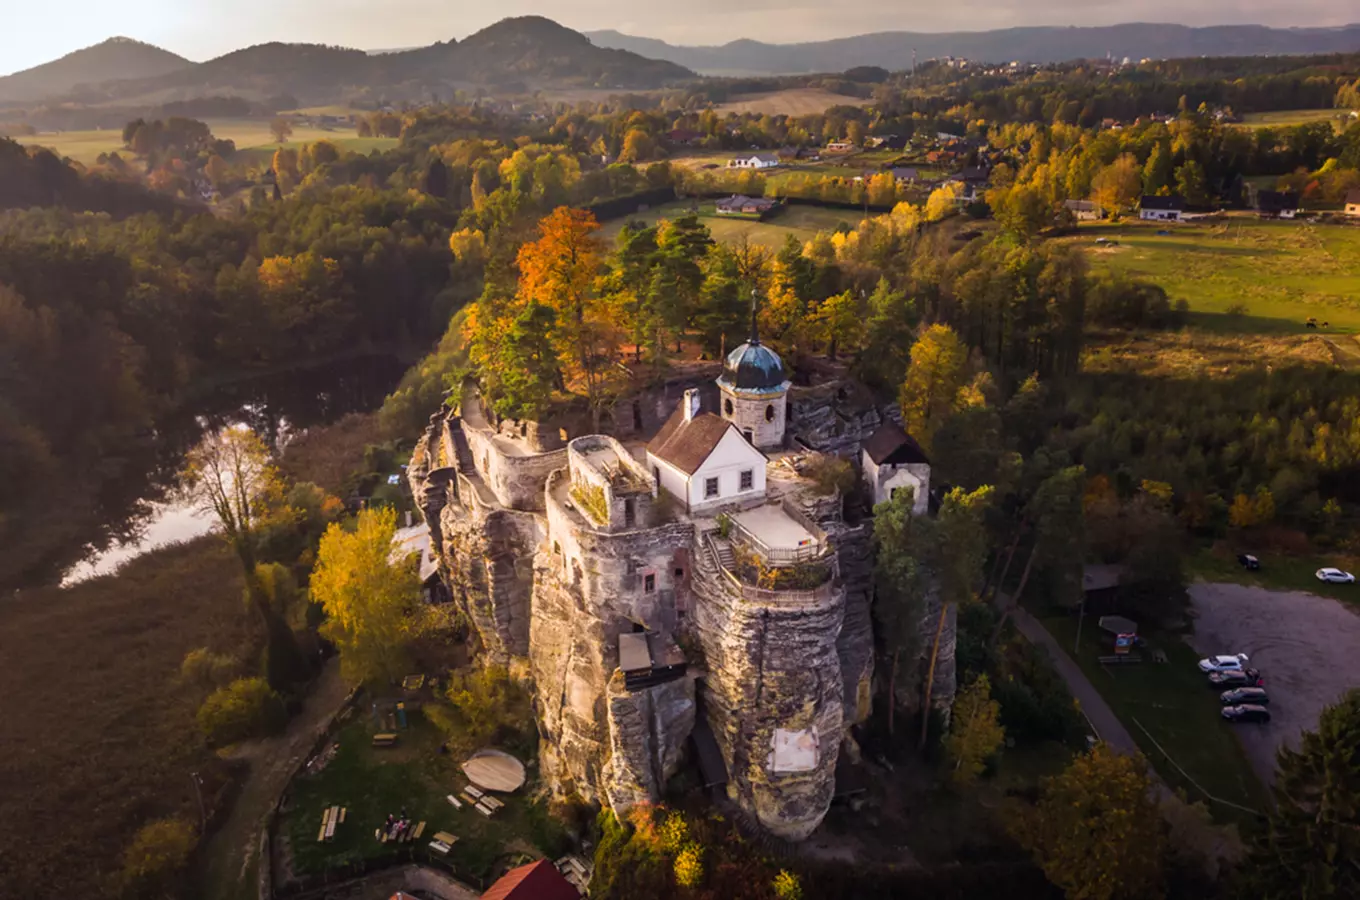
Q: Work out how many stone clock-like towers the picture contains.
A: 1